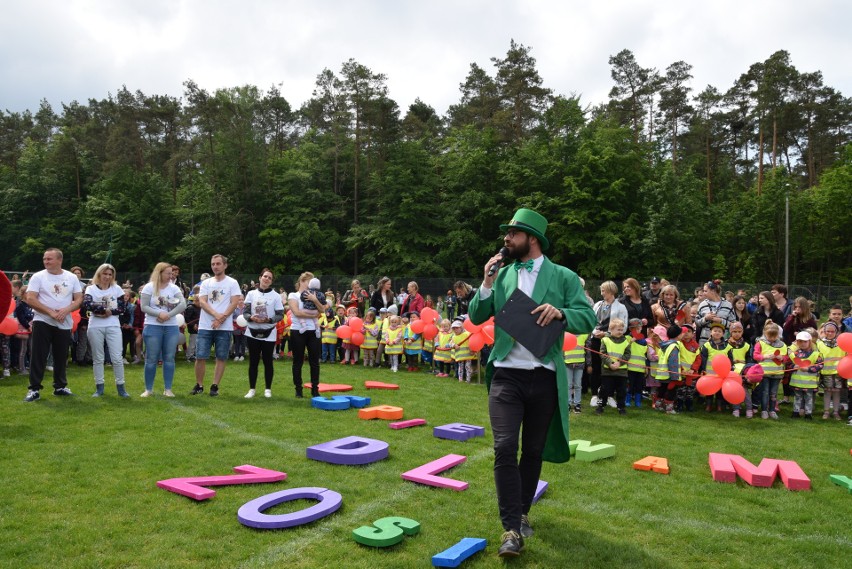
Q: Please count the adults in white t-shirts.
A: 6